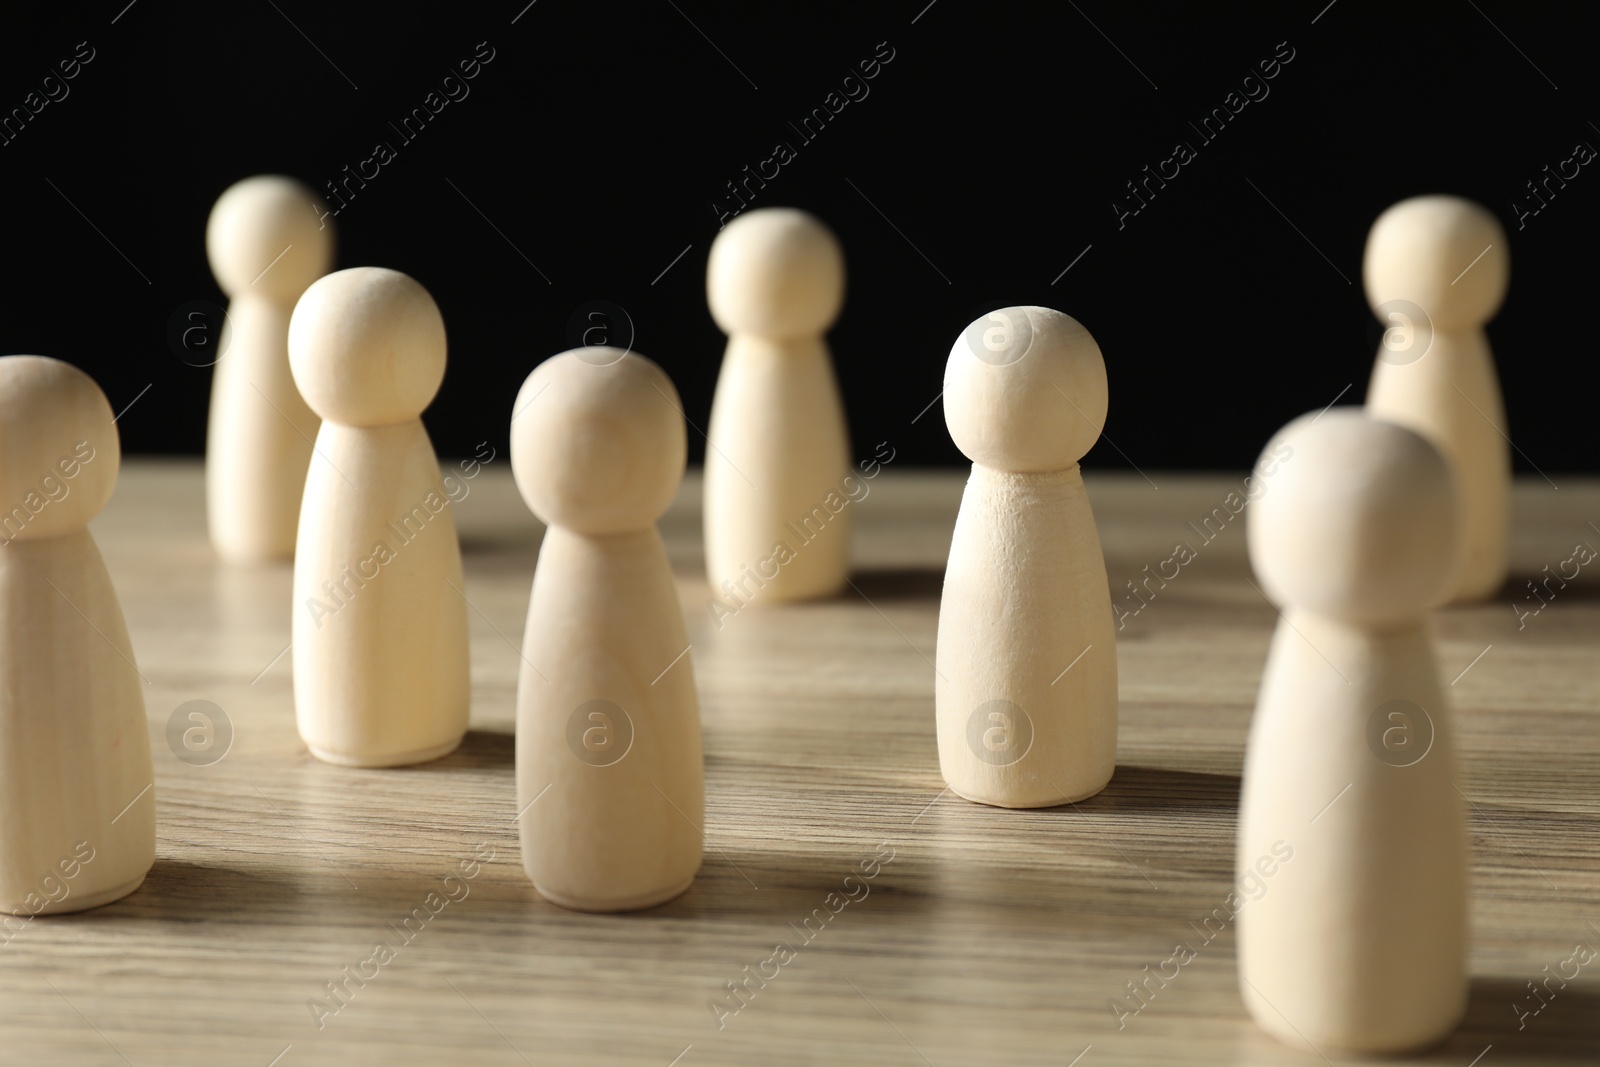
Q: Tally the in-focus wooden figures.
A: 1